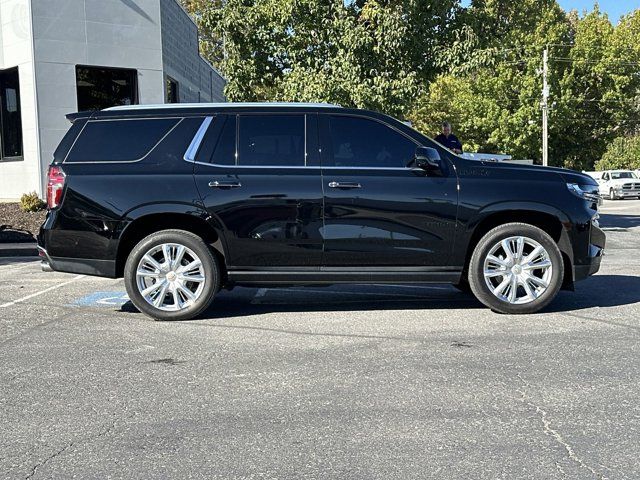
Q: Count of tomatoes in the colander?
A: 0